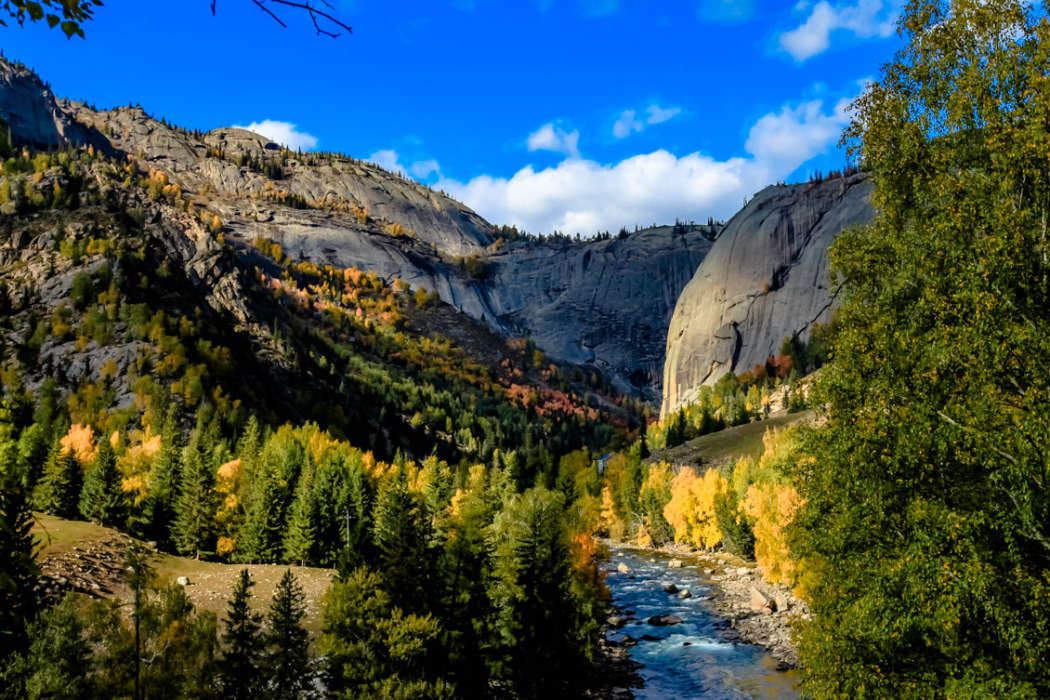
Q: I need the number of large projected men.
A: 0